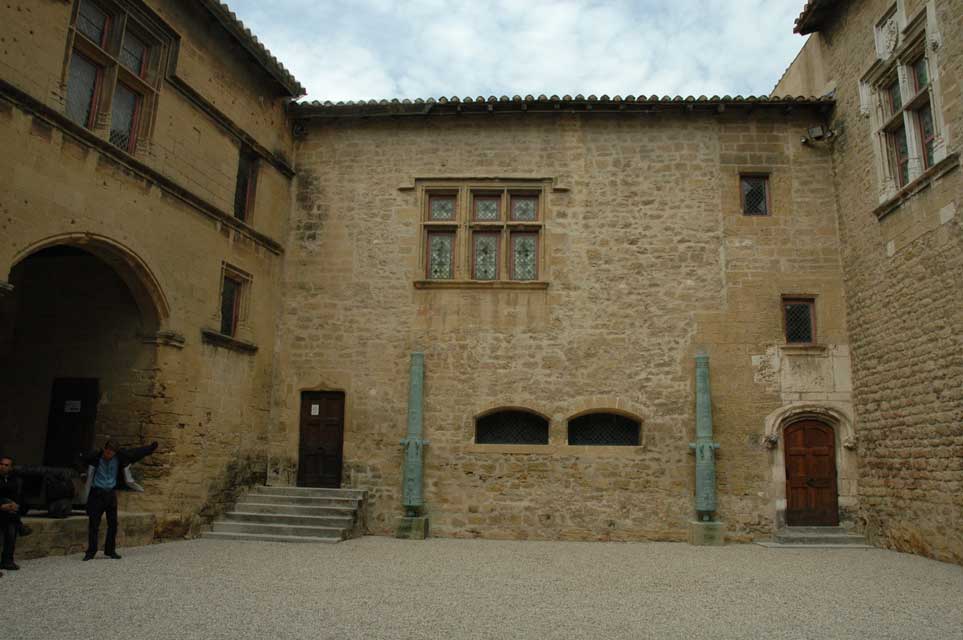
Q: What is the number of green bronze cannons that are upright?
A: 2